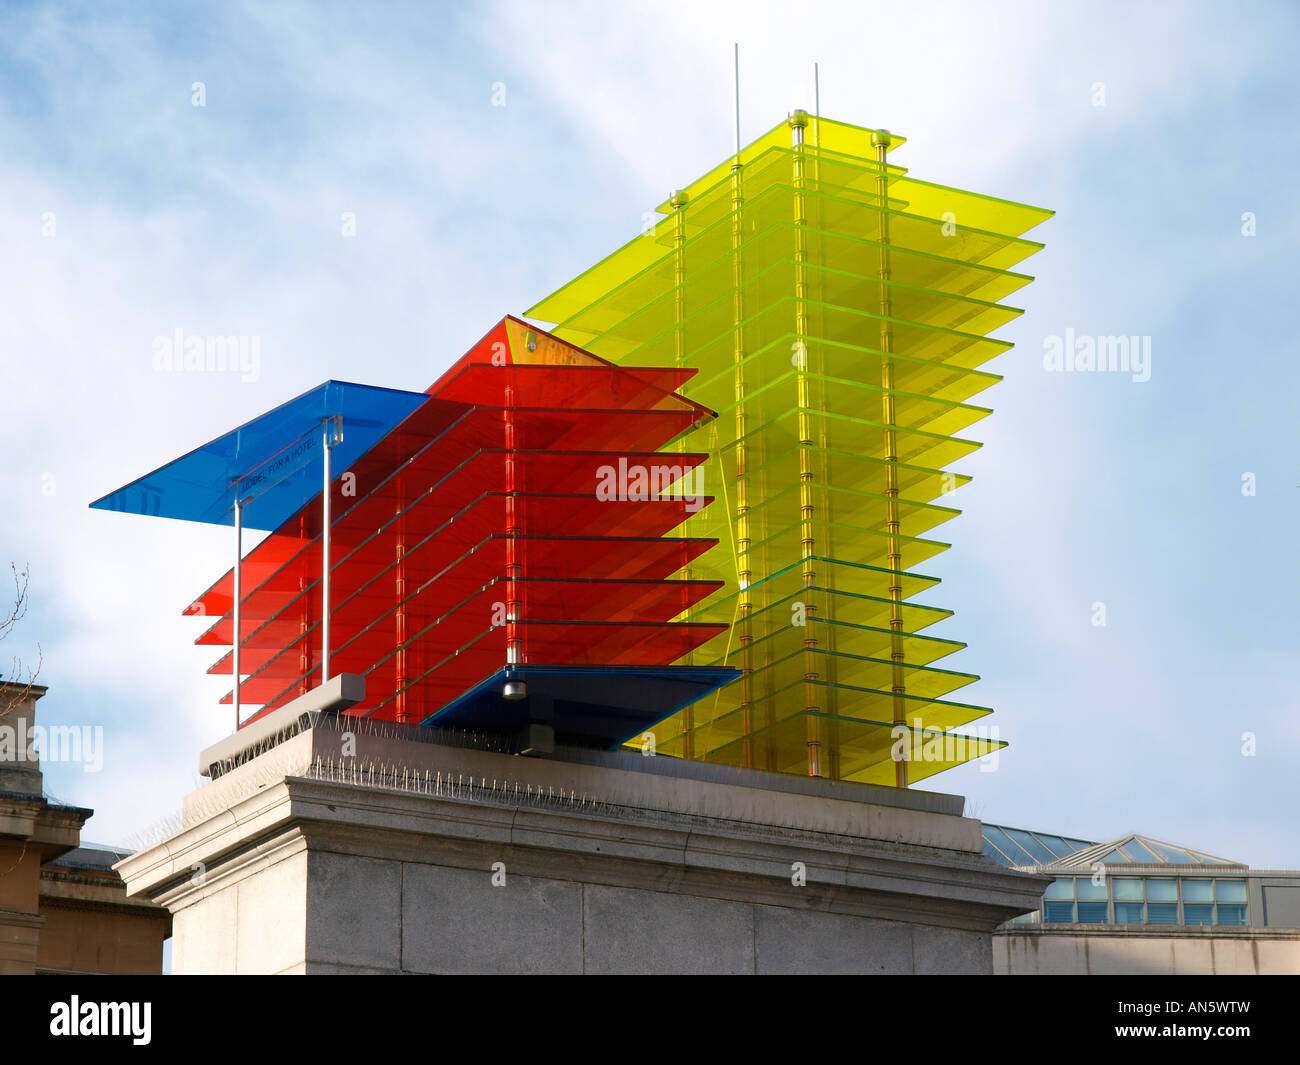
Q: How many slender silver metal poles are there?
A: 4